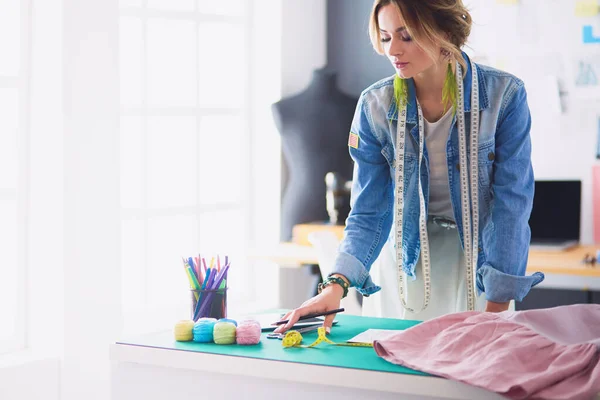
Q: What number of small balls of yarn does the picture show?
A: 5